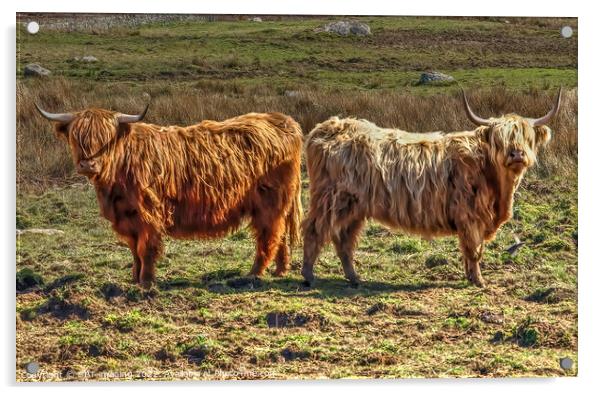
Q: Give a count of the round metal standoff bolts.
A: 4